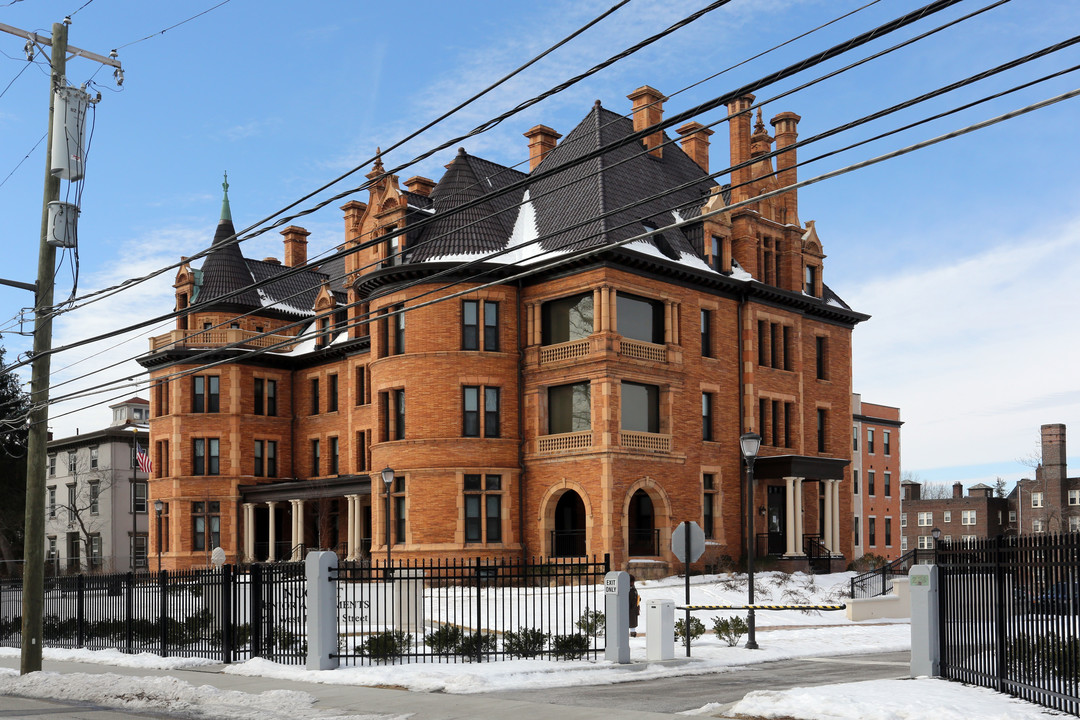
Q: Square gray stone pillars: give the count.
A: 3